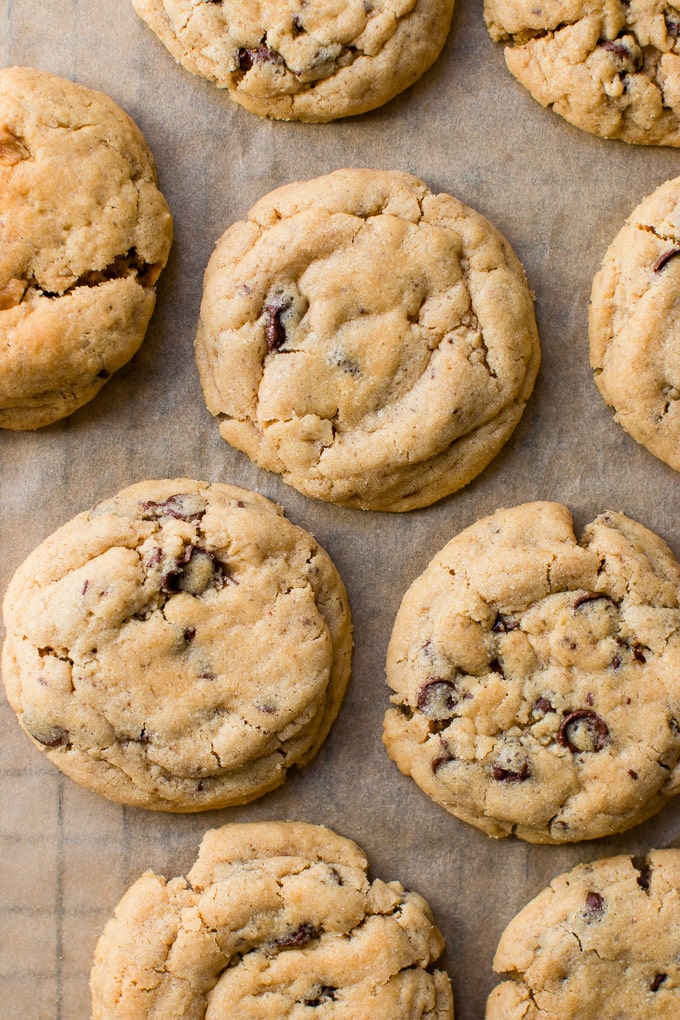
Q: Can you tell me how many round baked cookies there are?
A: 9